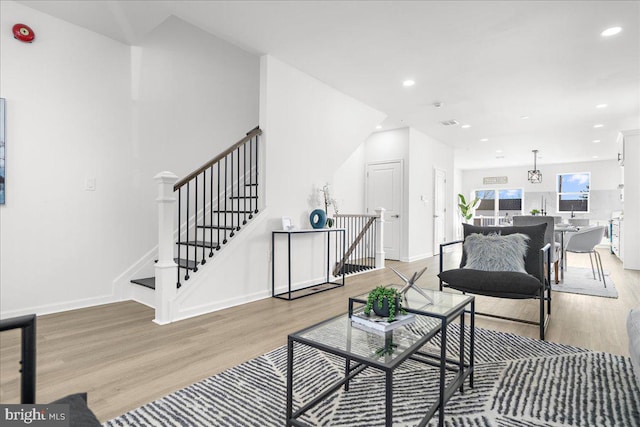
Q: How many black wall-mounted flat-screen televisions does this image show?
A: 0